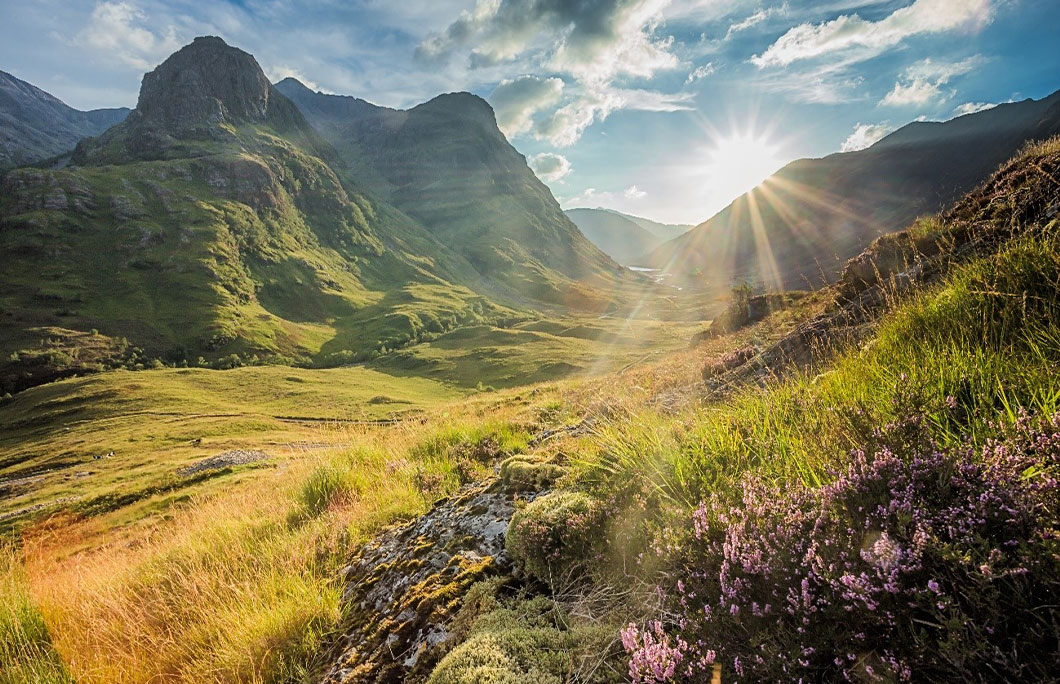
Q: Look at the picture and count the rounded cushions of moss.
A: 3